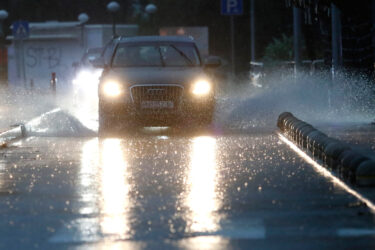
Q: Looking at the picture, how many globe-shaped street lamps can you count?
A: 4